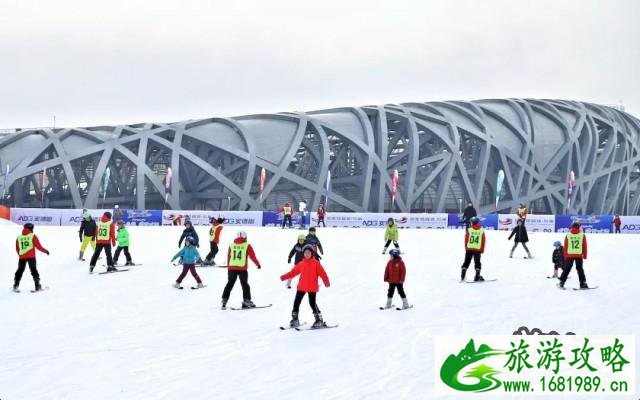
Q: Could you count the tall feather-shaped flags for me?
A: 9